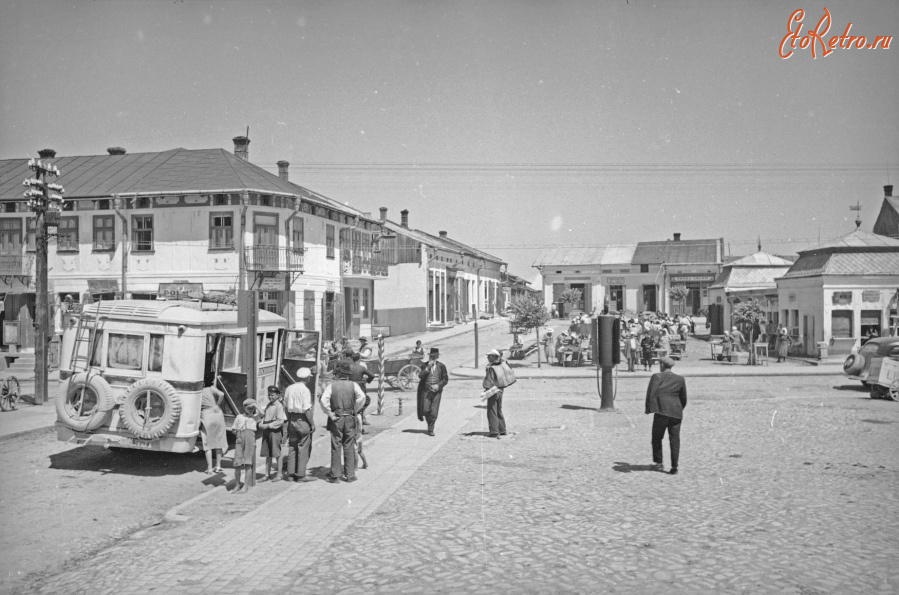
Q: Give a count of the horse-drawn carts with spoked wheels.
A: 1